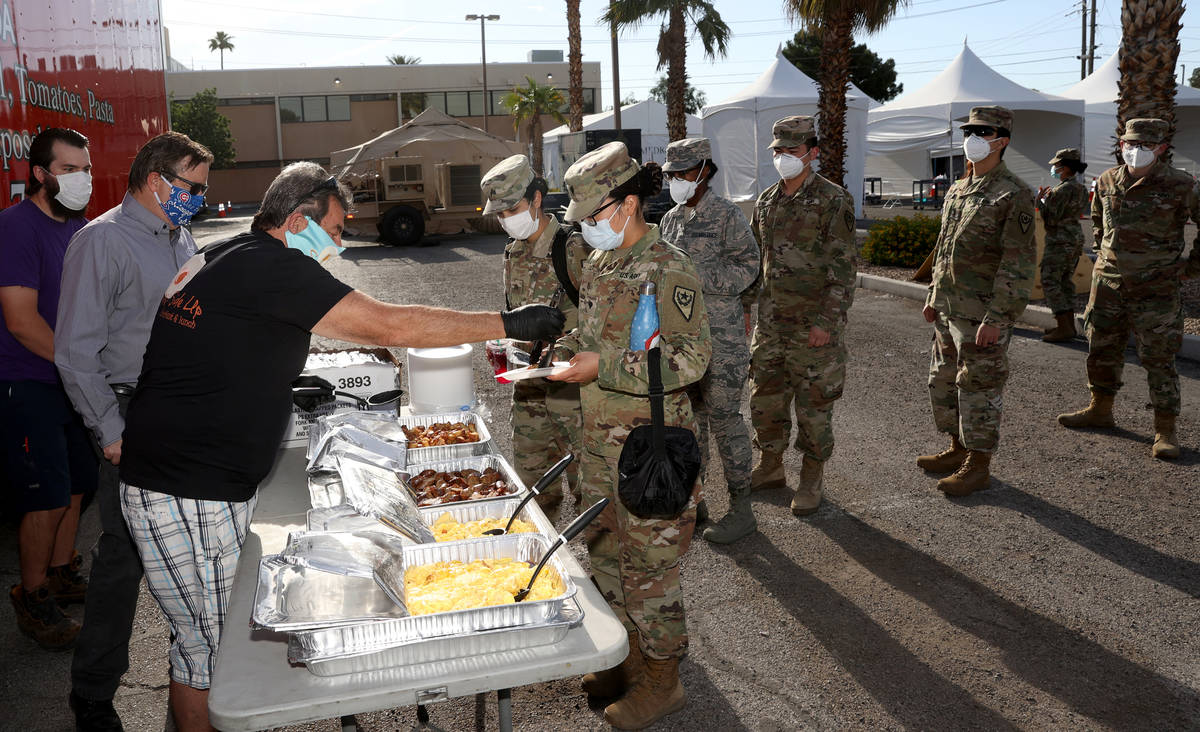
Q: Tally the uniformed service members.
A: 7